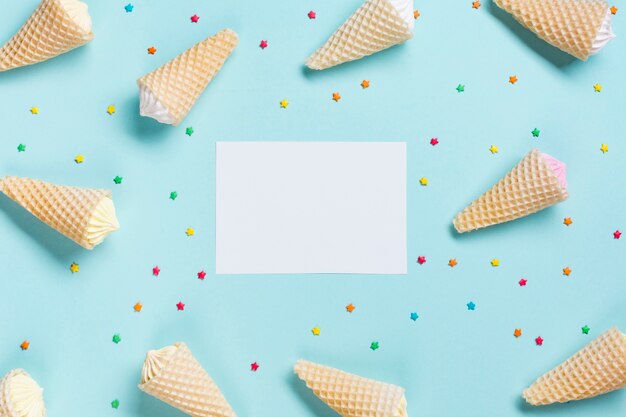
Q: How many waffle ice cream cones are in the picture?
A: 10